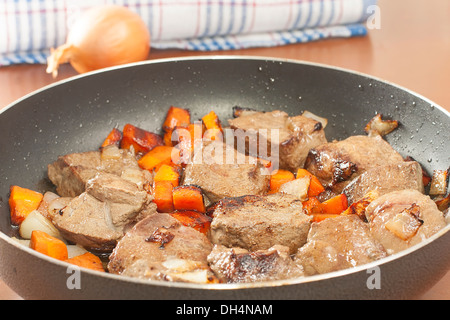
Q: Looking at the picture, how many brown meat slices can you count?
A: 11